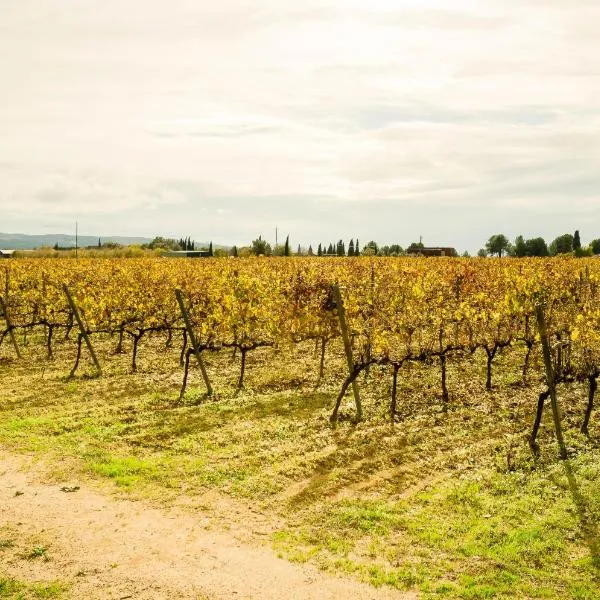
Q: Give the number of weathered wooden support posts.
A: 5